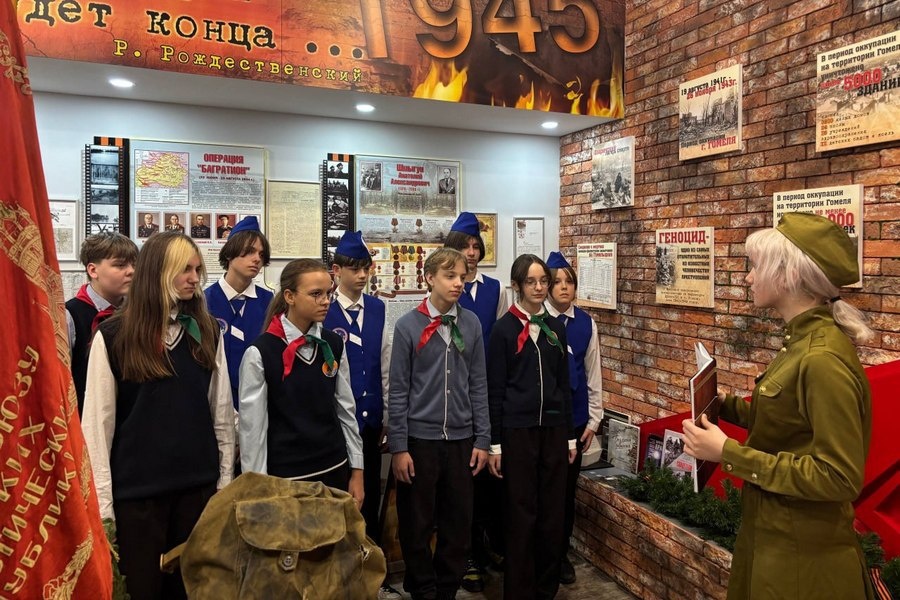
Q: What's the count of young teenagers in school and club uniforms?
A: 9